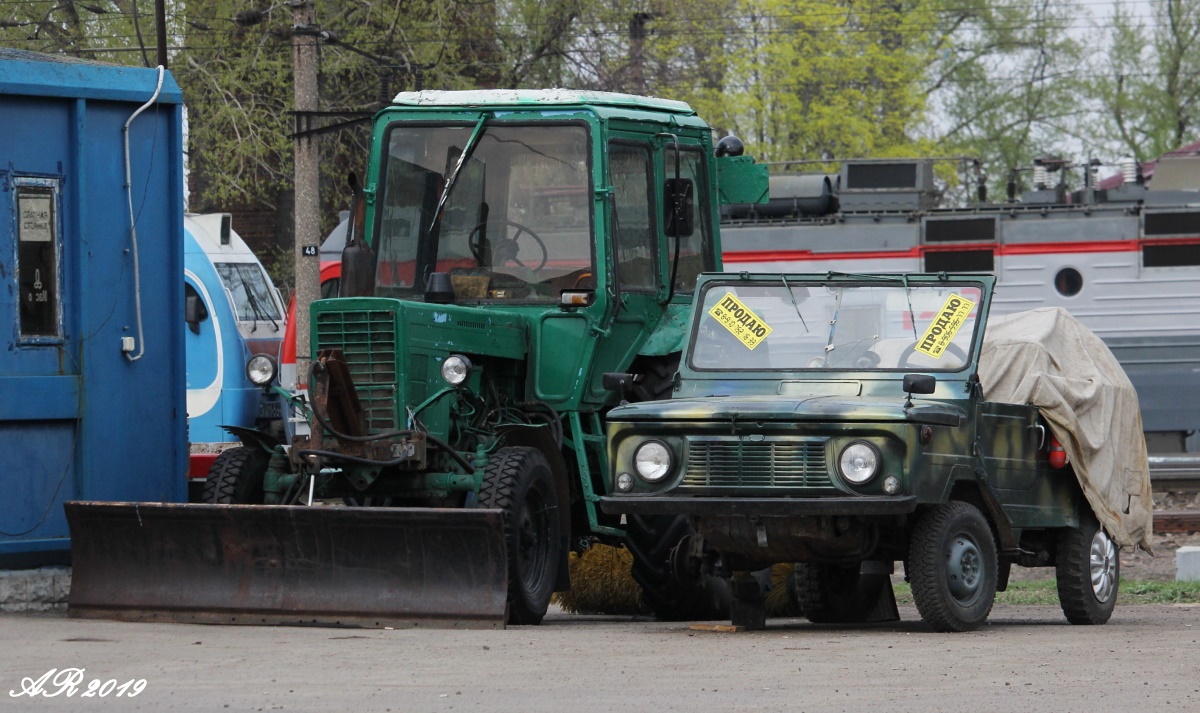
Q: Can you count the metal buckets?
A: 1